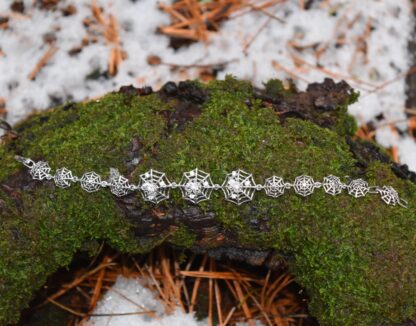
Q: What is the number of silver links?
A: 12